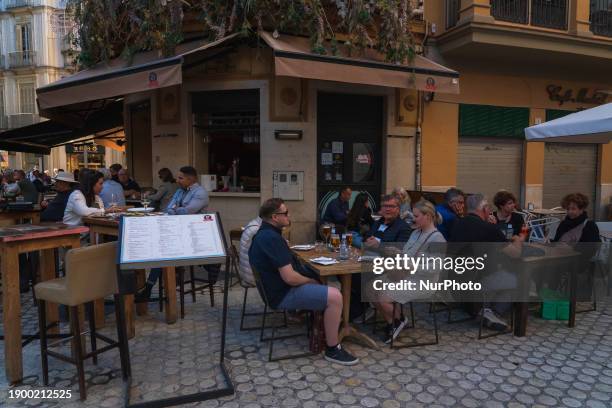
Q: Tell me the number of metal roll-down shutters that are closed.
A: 2